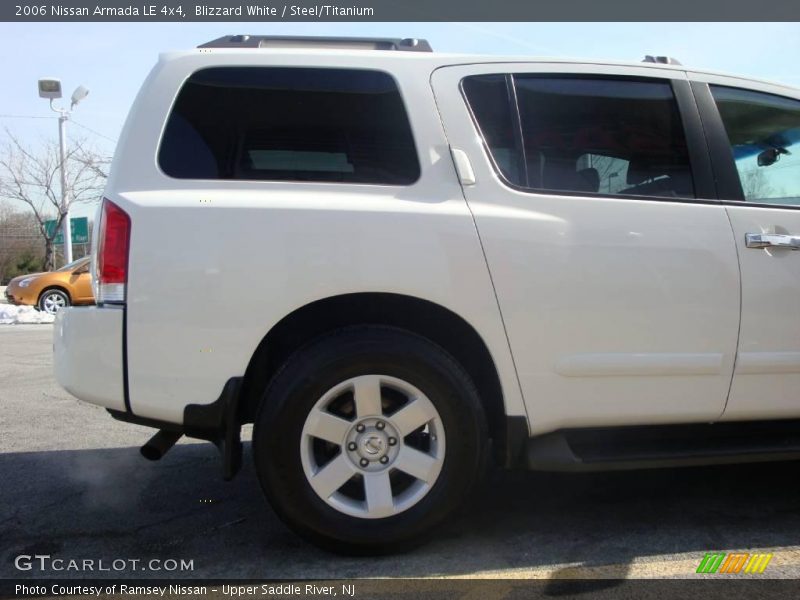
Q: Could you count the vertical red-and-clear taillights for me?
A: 1